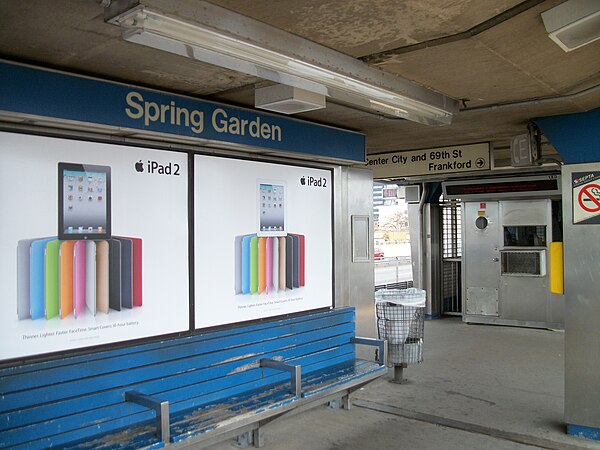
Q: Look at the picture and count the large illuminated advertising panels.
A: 2